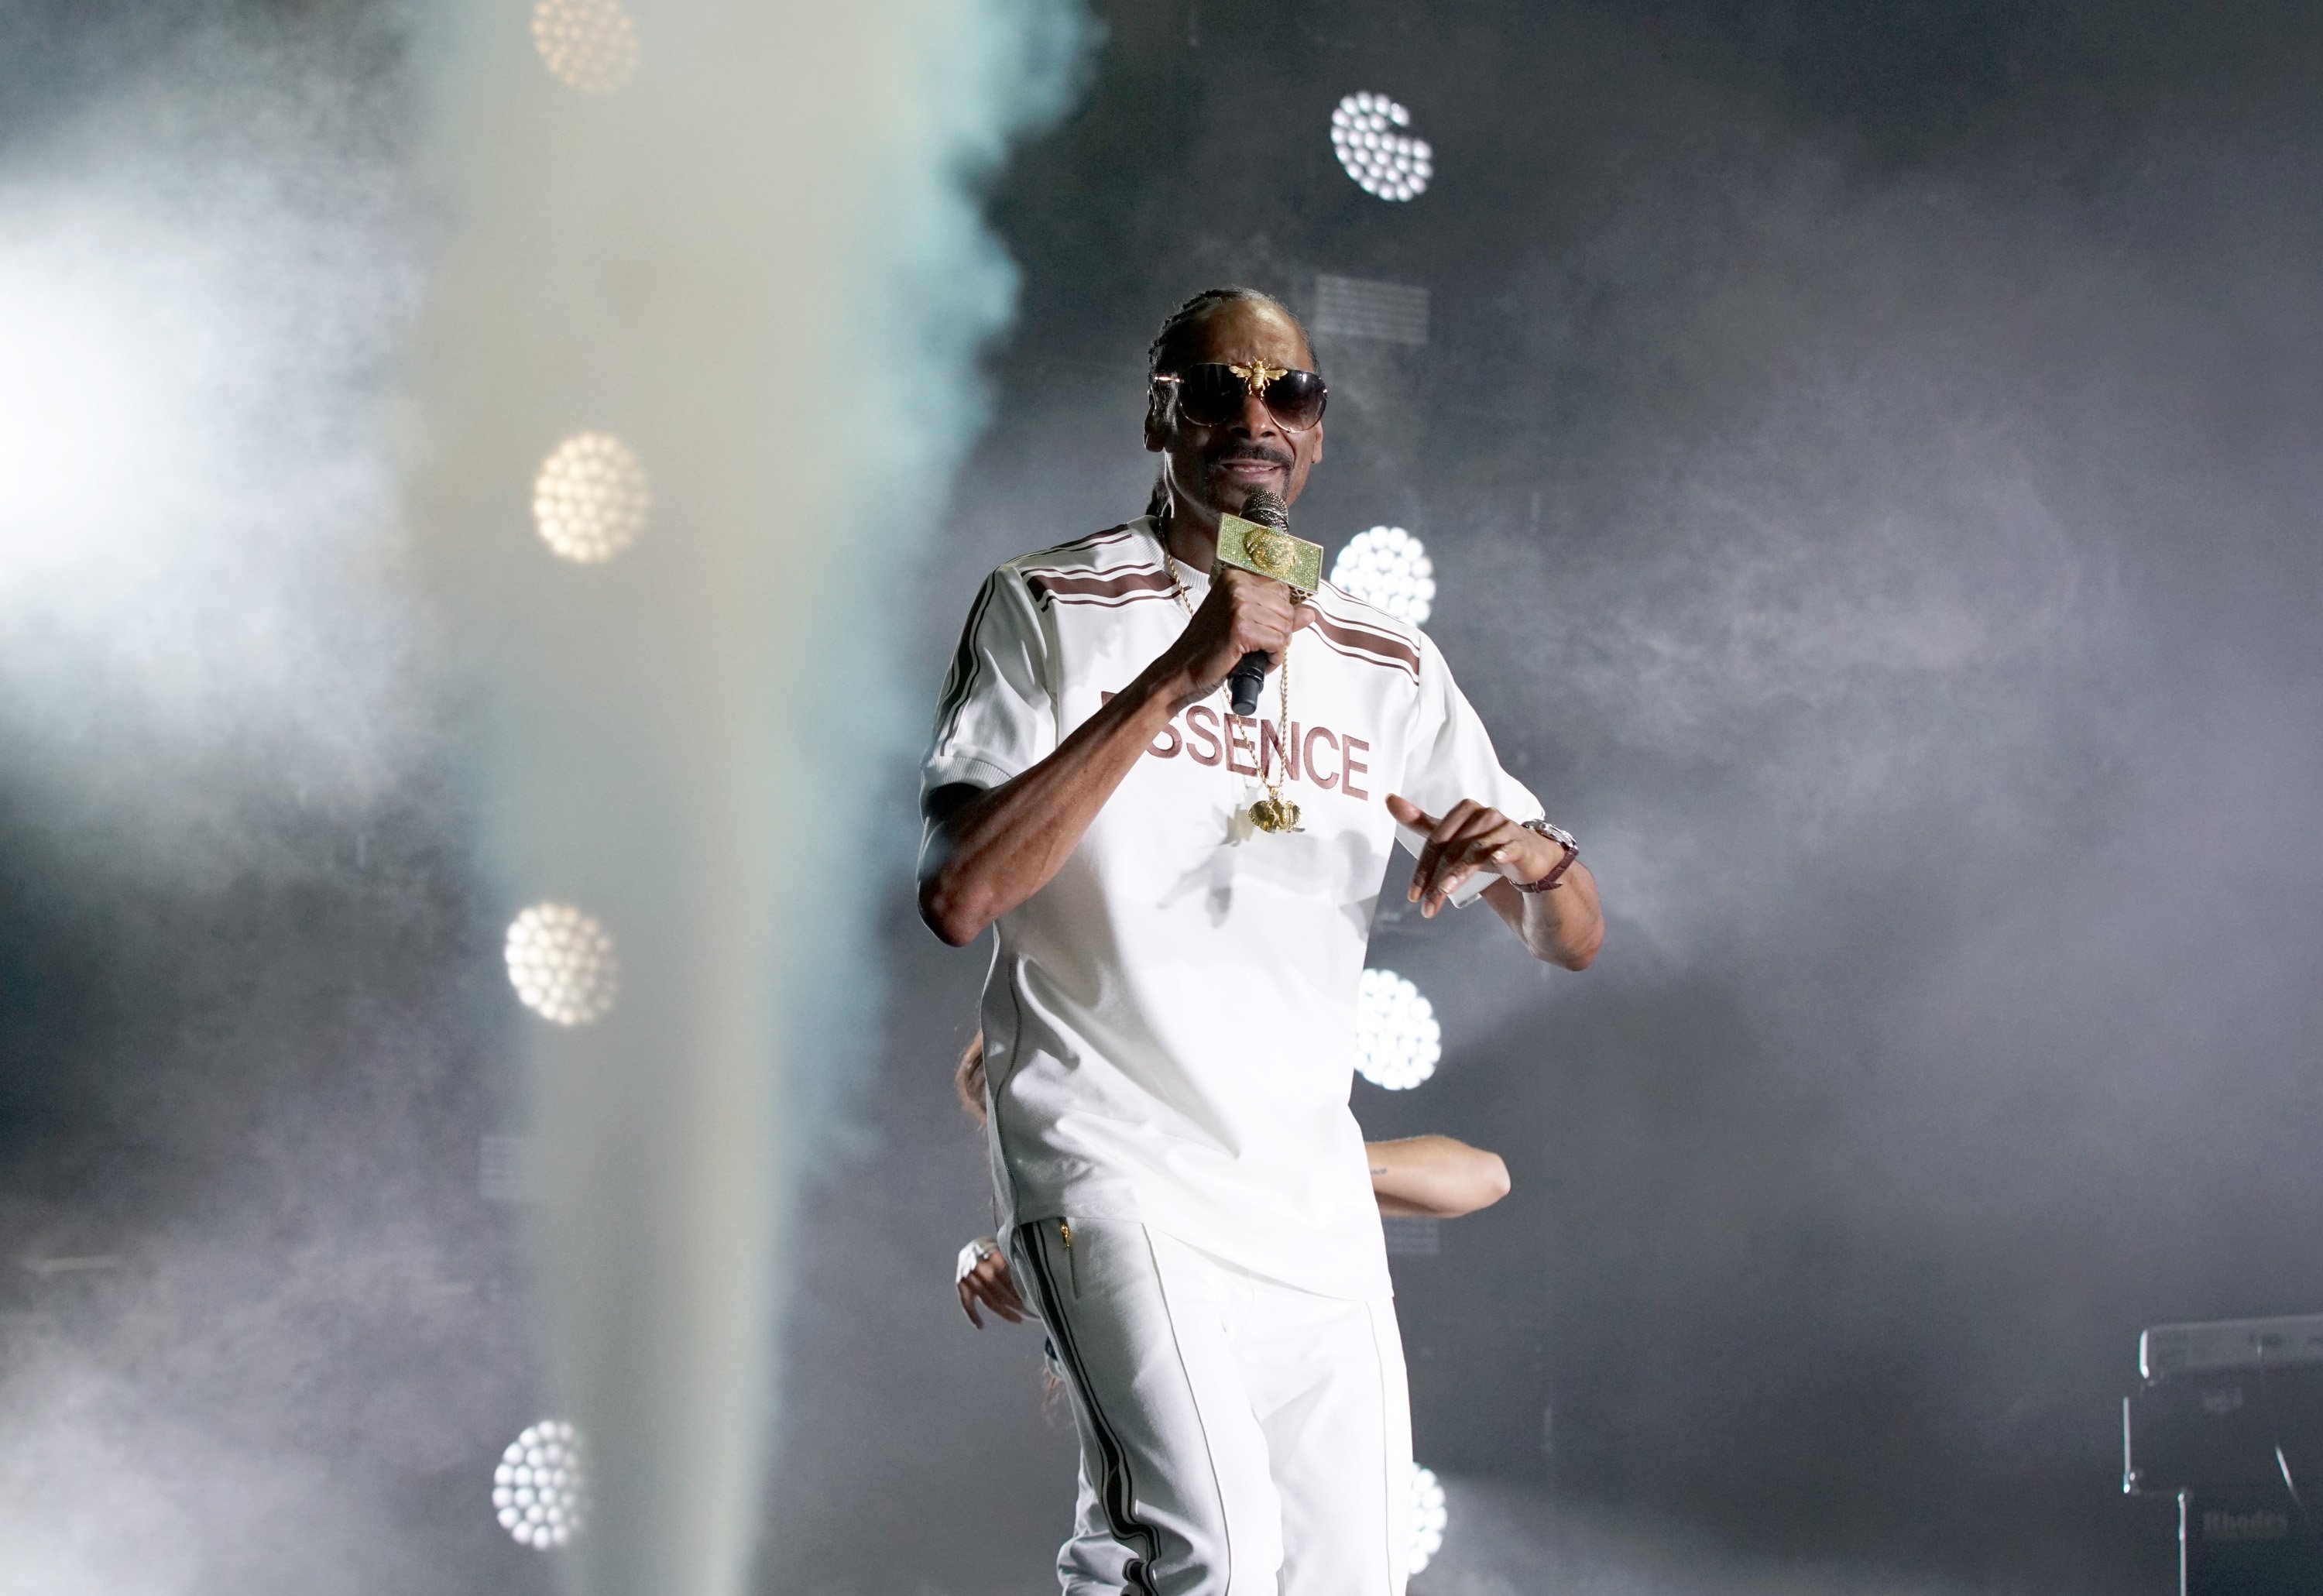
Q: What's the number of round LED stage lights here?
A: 8